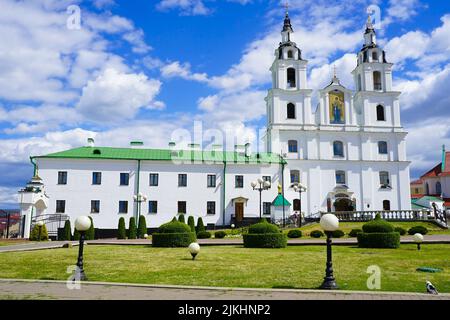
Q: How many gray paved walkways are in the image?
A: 2